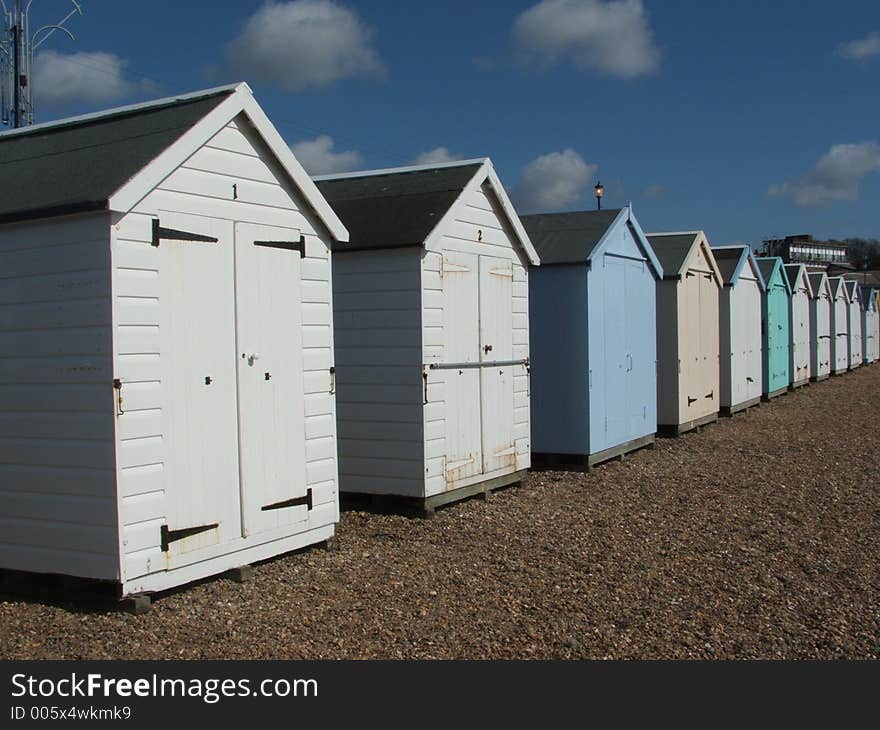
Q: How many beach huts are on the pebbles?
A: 11